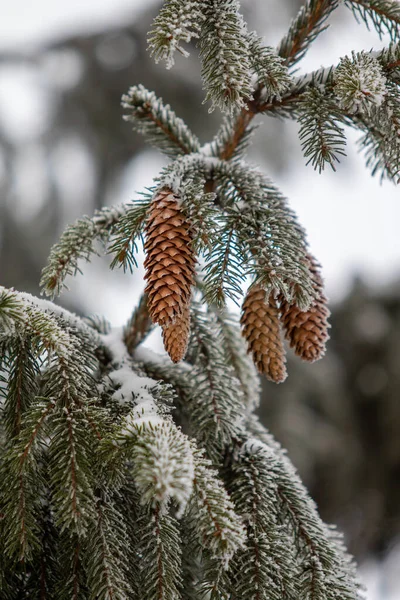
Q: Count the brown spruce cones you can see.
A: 4